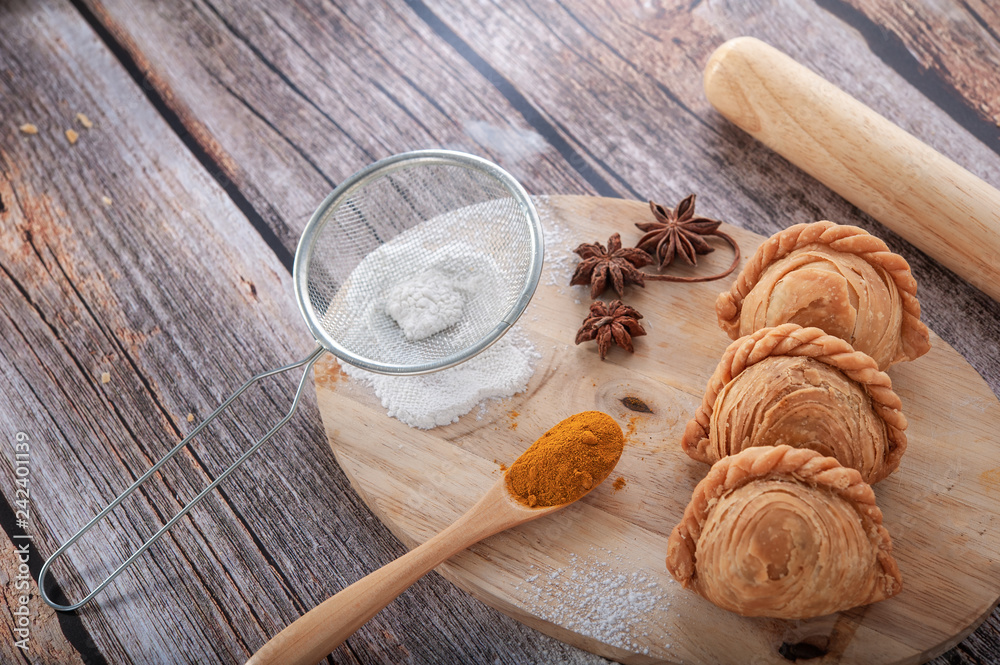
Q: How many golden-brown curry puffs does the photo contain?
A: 3